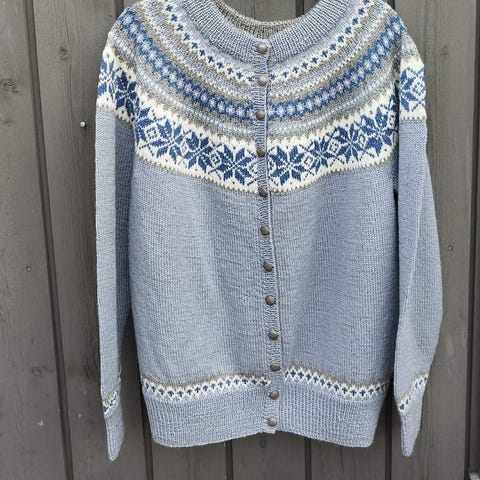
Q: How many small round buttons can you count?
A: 12